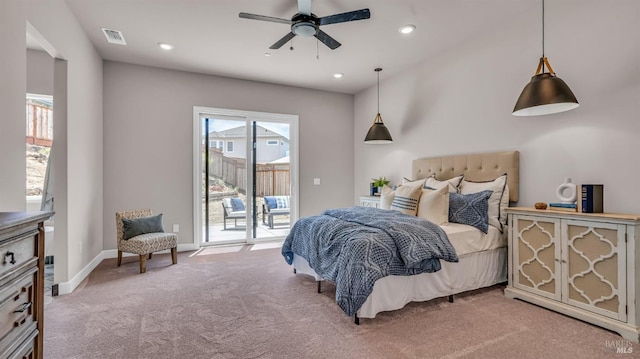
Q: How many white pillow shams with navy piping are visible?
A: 3